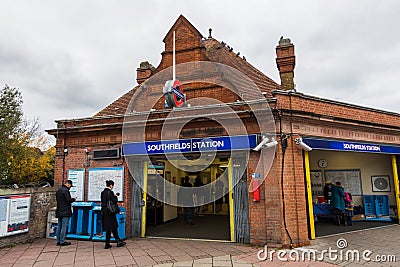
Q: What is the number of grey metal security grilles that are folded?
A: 2